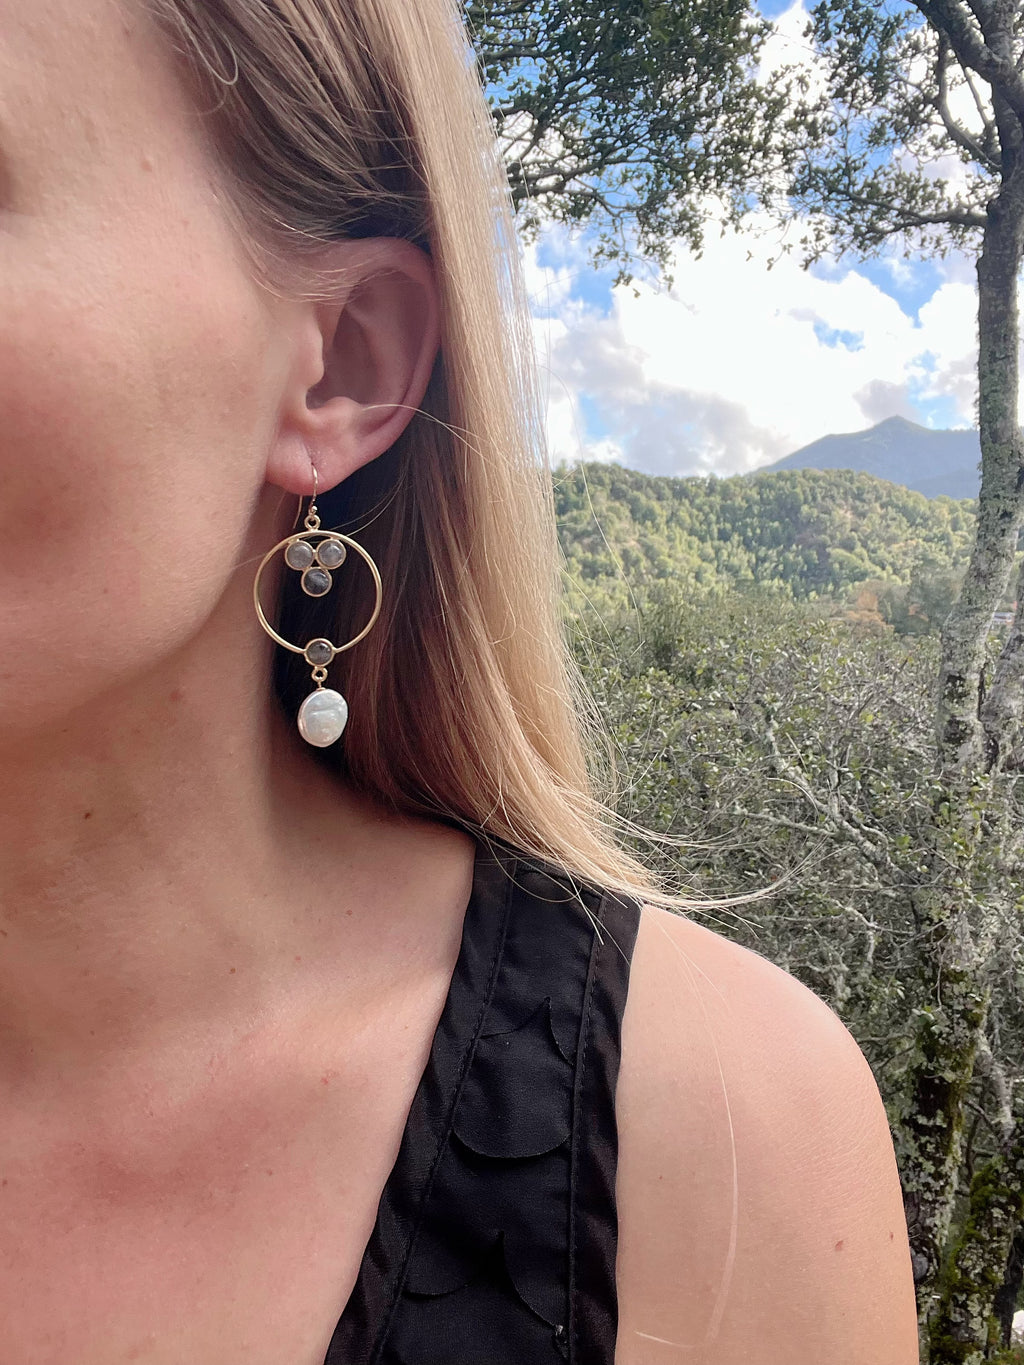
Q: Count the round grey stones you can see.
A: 4